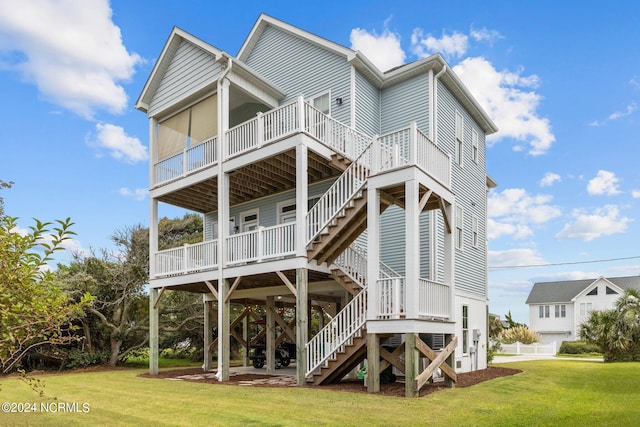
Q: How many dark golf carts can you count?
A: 1